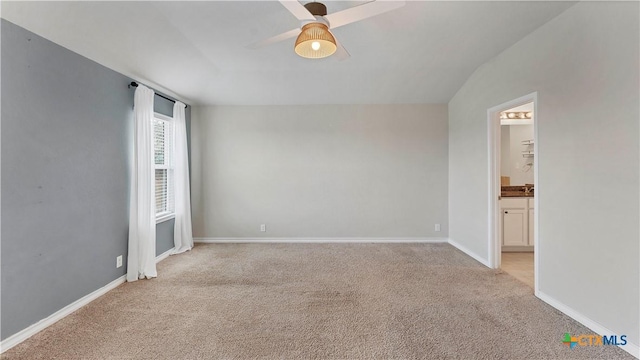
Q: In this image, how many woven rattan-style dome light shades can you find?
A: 1